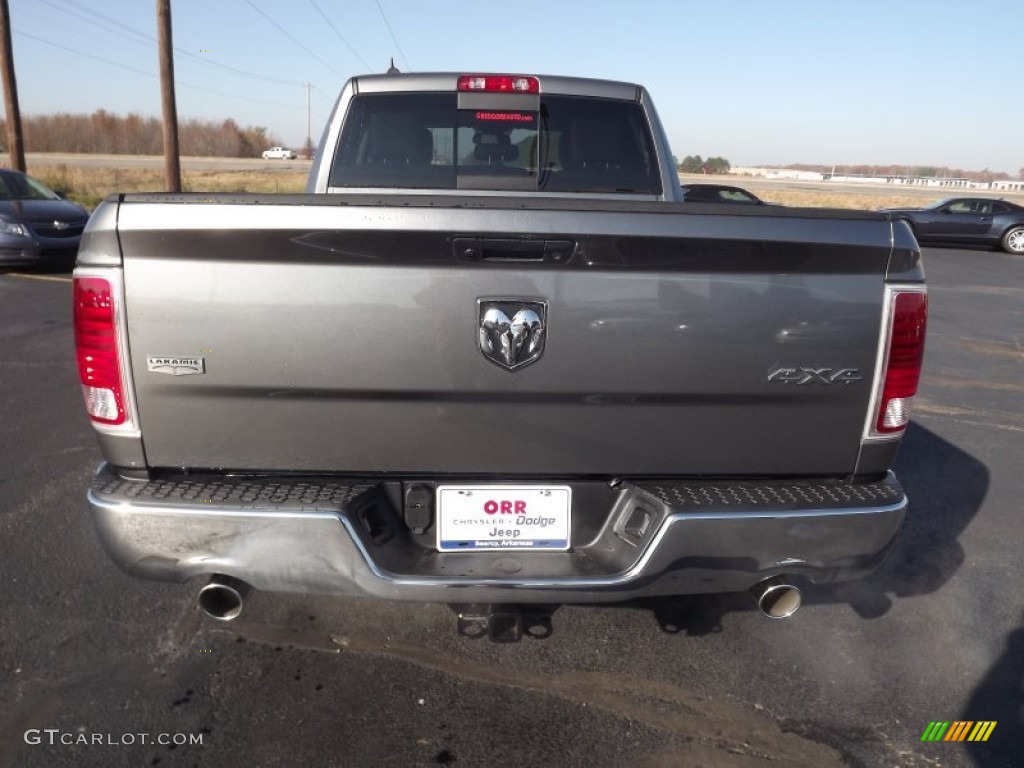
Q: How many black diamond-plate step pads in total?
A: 2